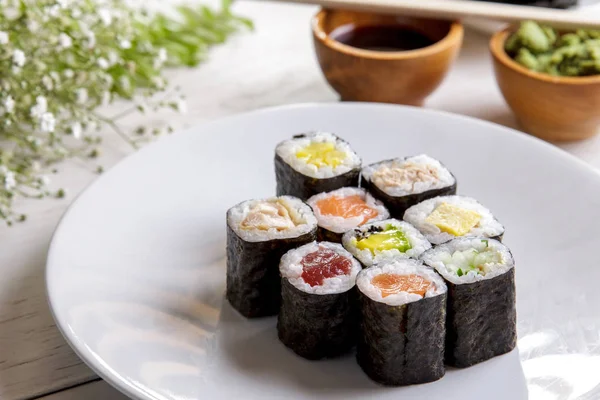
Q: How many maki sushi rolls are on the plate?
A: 9